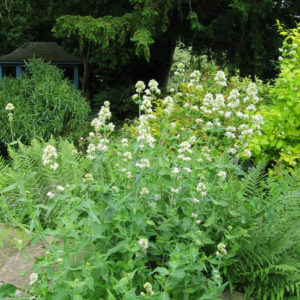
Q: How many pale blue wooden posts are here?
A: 3